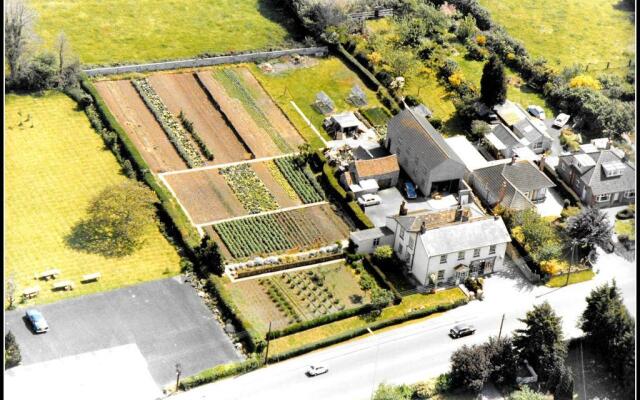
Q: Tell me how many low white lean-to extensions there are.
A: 1